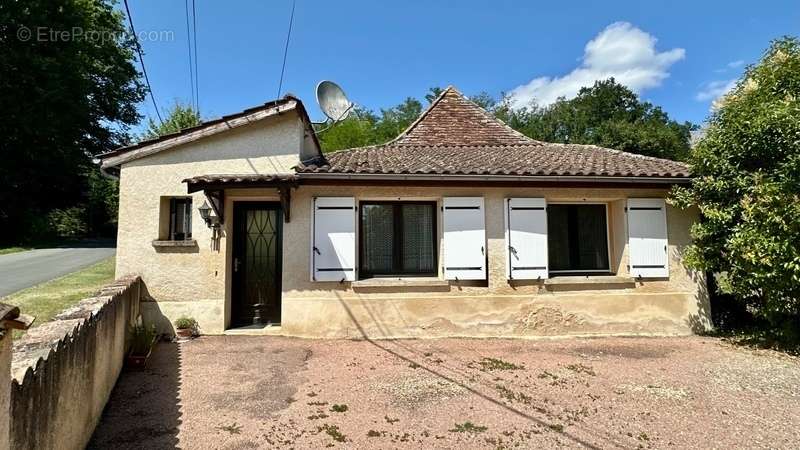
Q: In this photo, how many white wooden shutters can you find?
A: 4